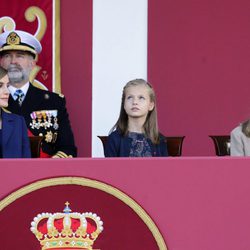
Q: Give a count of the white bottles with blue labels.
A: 0